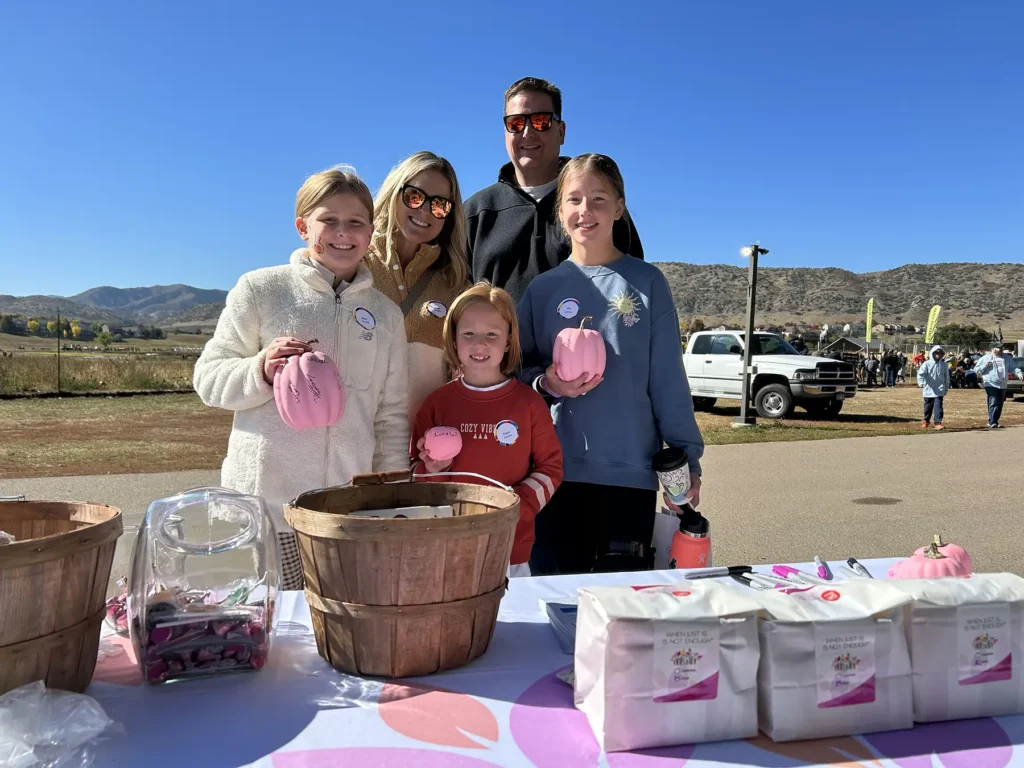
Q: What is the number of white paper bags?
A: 3